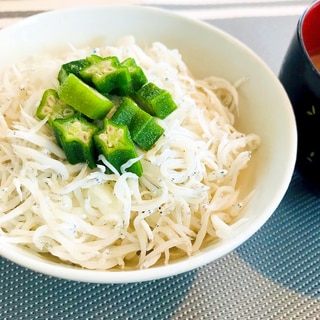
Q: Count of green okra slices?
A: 9